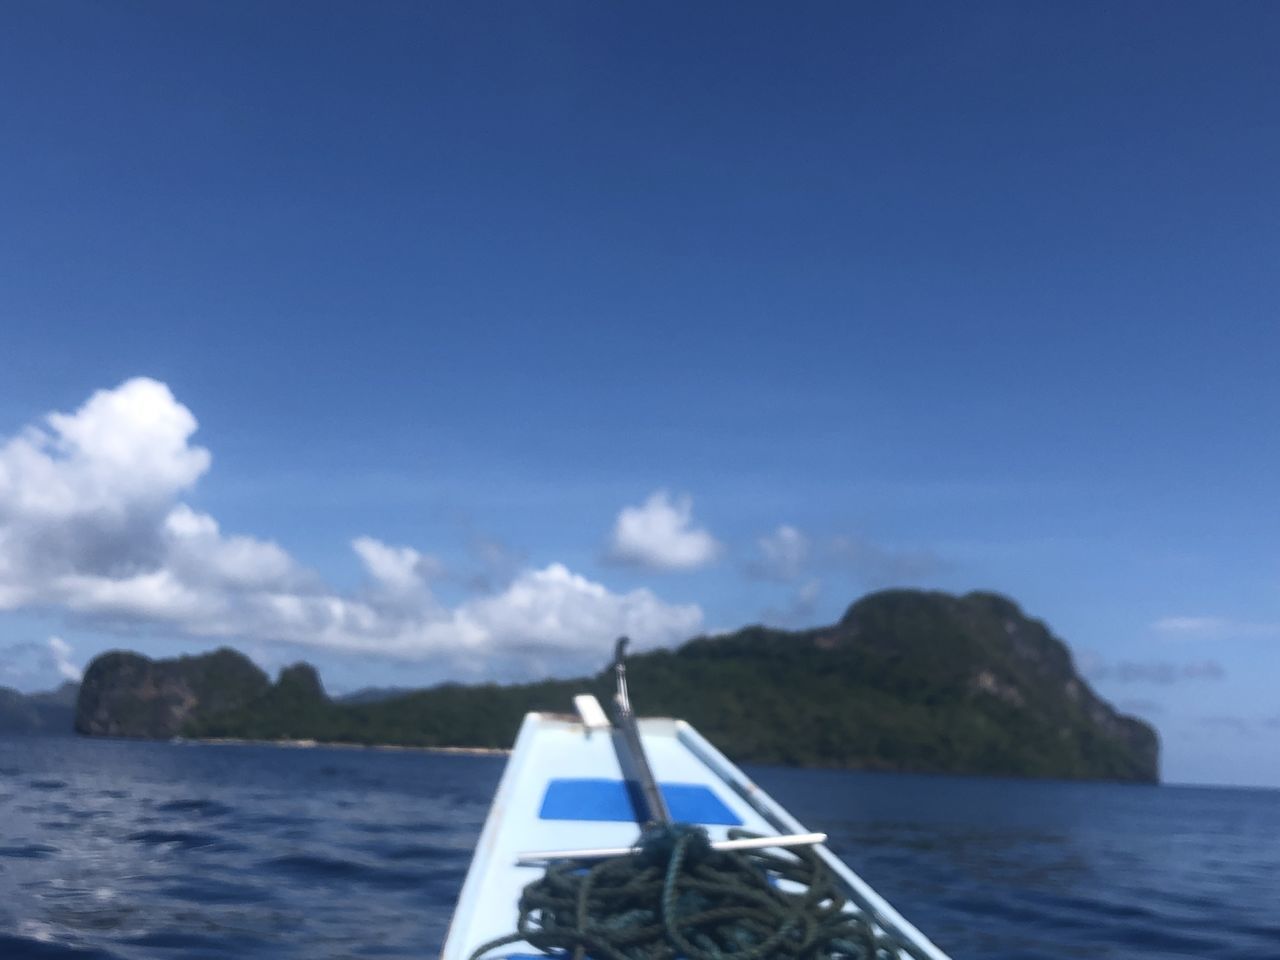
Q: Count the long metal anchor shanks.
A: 1